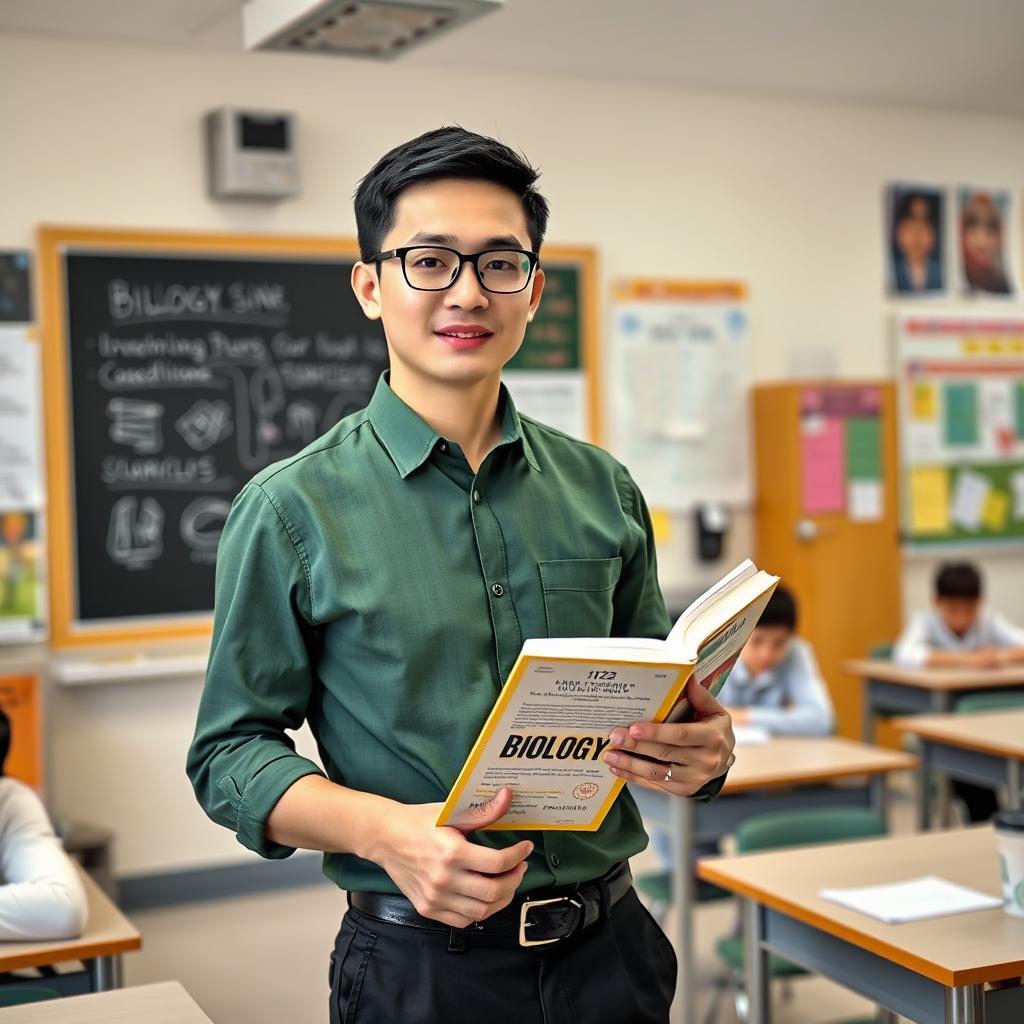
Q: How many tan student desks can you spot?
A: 6